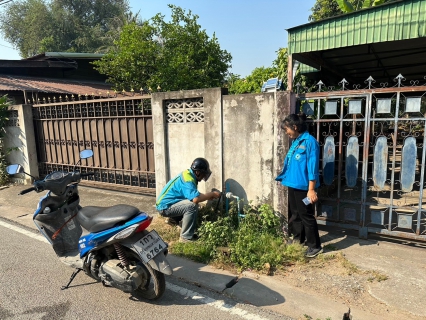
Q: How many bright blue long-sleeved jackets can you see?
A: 1